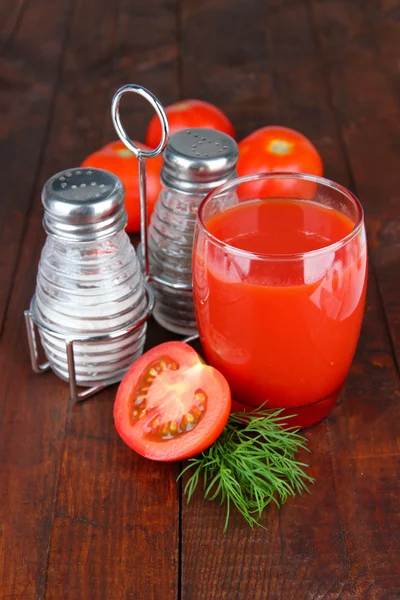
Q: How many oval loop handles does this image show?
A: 1